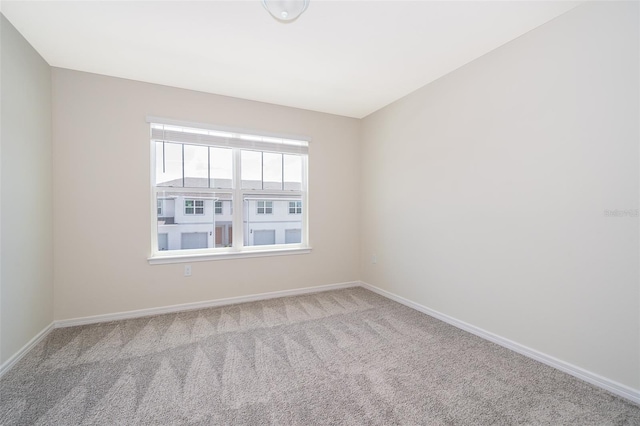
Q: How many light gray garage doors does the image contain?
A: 4